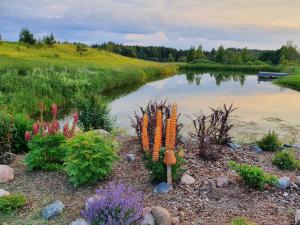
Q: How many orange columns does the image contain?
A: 4